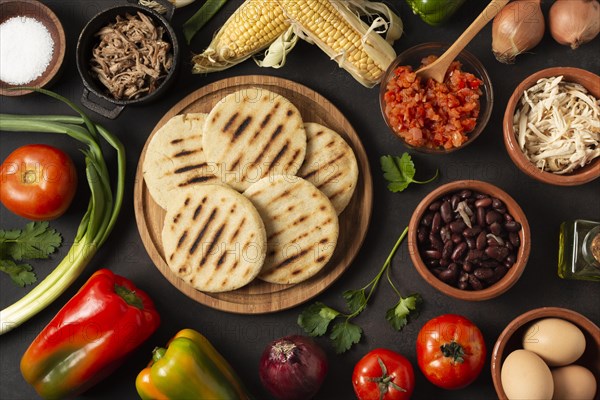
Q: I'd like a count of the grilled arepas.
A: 5